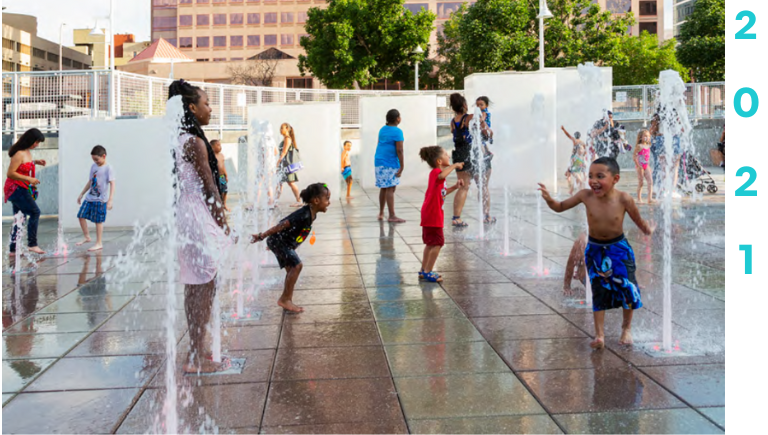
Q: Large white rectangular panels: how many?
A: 5